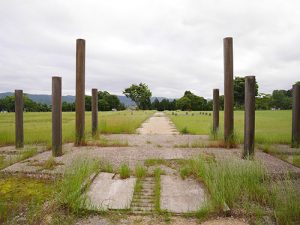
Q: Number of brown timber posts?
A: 8